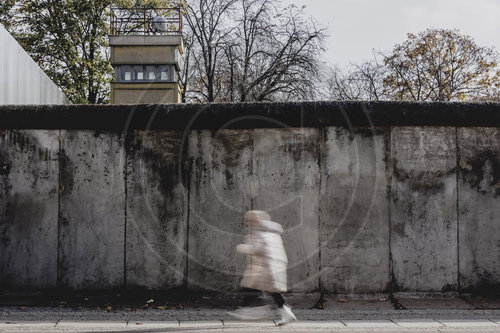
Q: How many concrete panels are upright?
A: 8